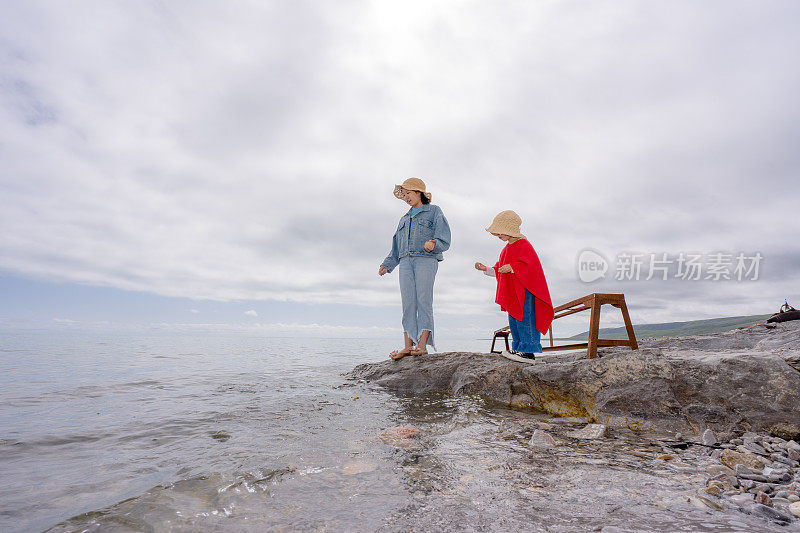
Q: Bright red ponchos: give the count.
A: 1